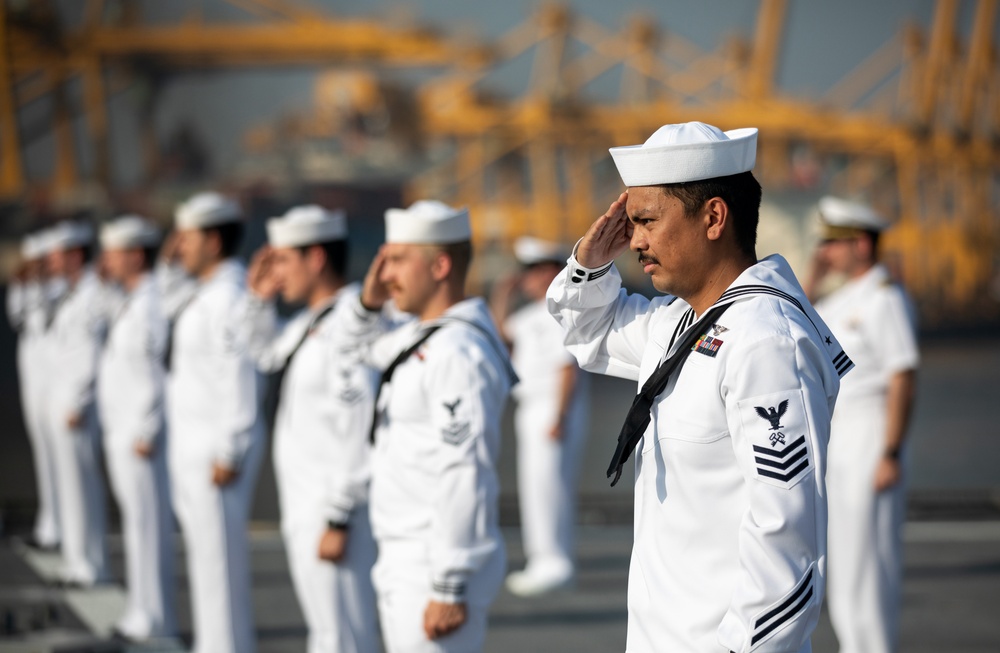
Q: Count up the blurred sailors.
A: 8